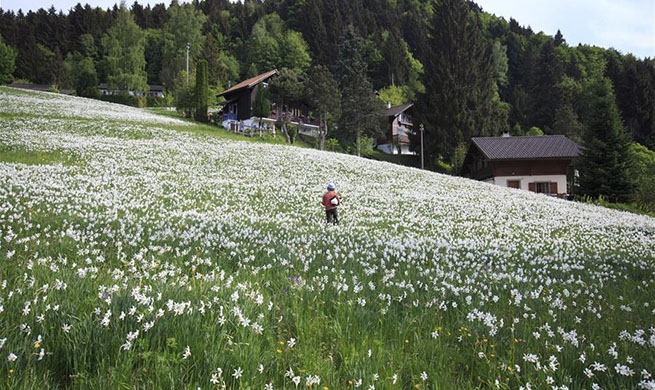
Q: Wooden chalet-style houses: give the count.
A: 3